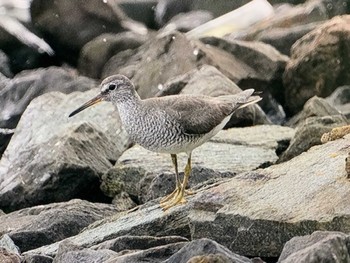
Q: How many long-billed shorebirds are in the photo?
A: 1